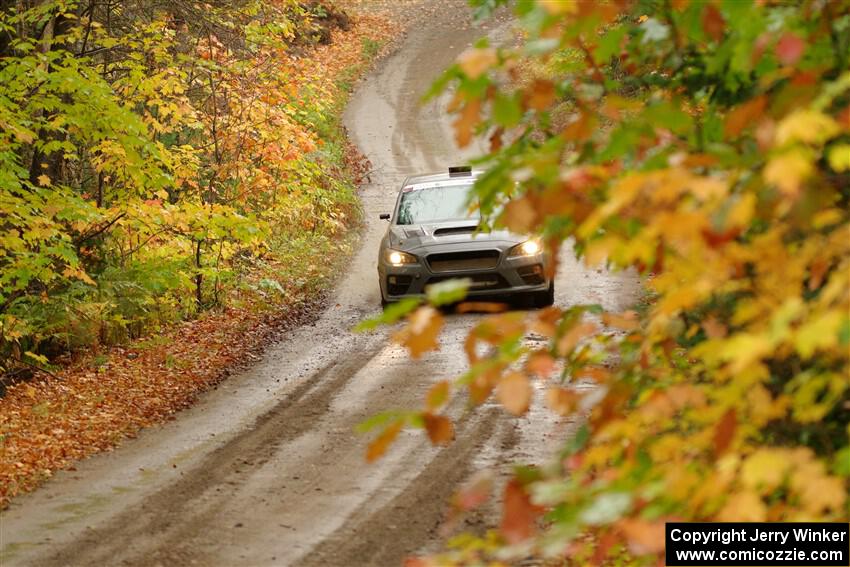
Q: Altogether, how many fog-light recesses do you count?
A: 2